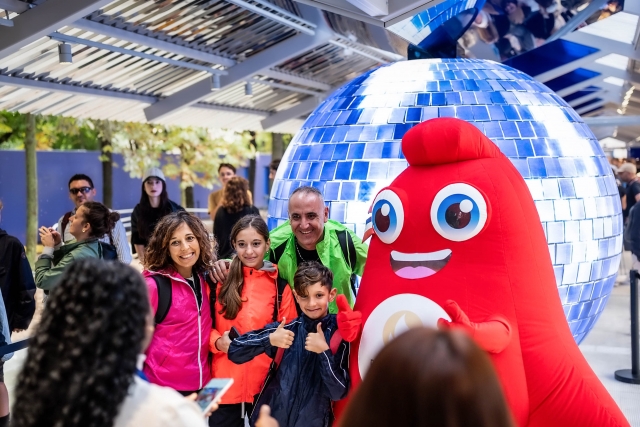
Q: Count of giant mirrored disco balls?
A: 1